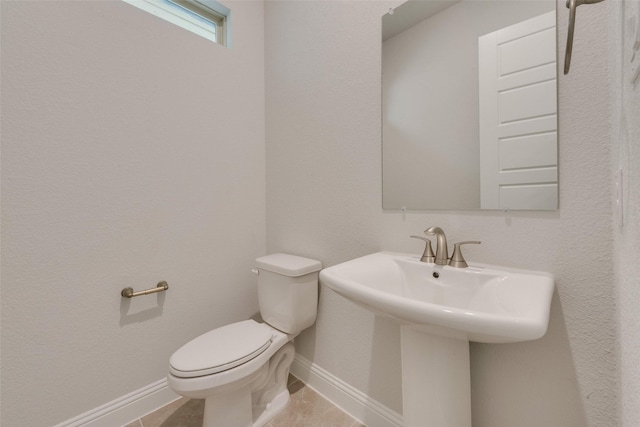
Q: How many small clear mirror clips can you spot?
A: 3